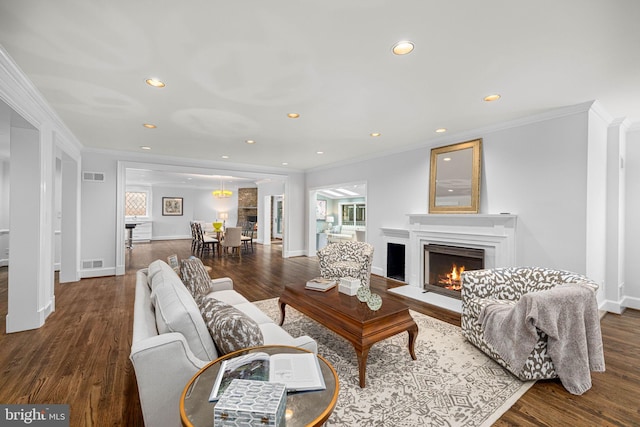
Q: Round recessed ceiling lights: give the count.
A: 12